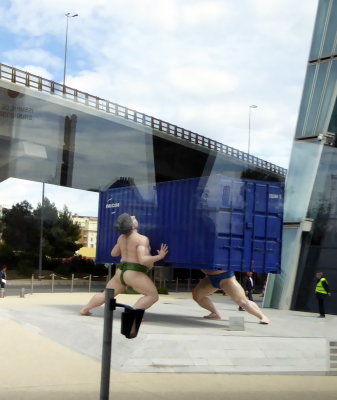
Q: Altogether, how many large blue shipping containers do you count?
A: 1